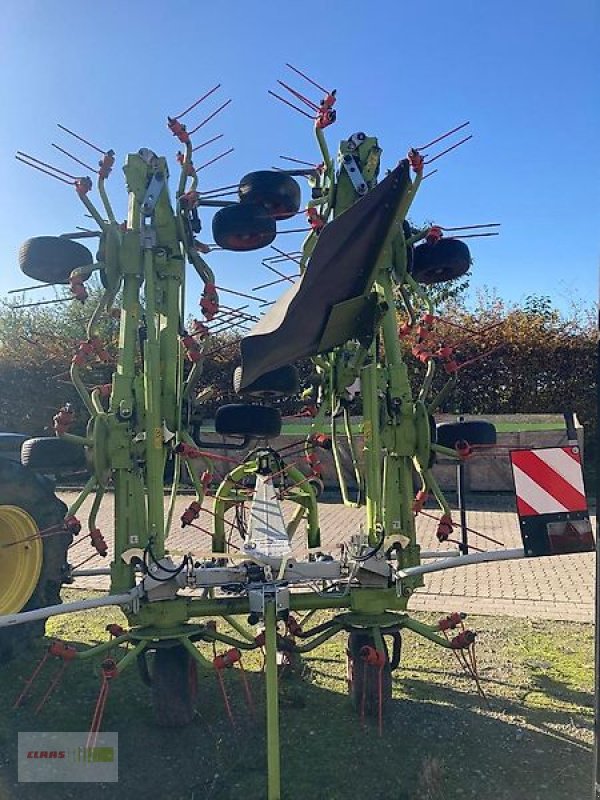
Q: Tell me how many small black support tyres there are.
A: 10